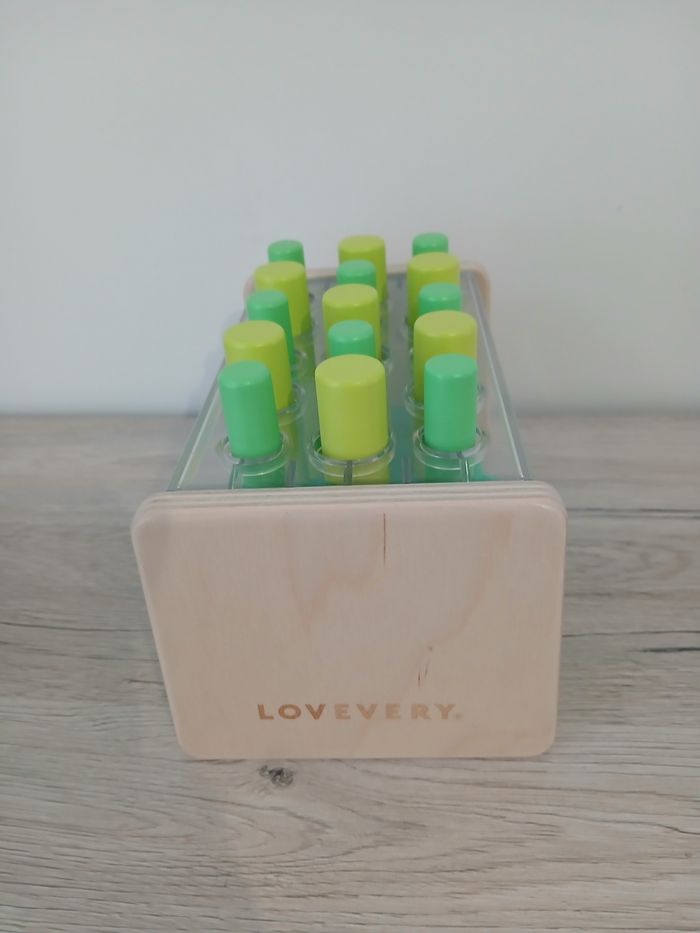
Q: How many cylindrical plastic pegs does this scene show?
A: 15